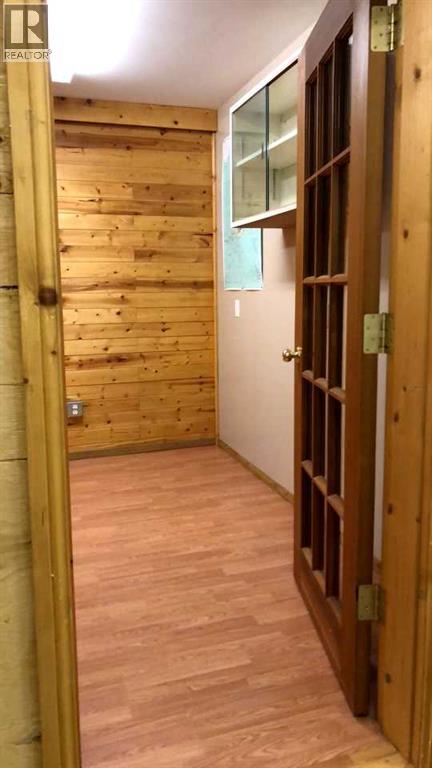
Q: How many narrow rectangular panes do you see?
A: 15